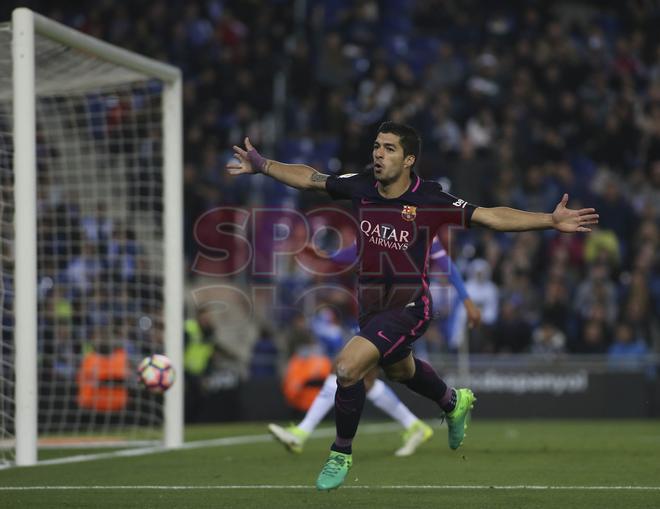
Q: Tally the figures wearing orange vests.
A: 2